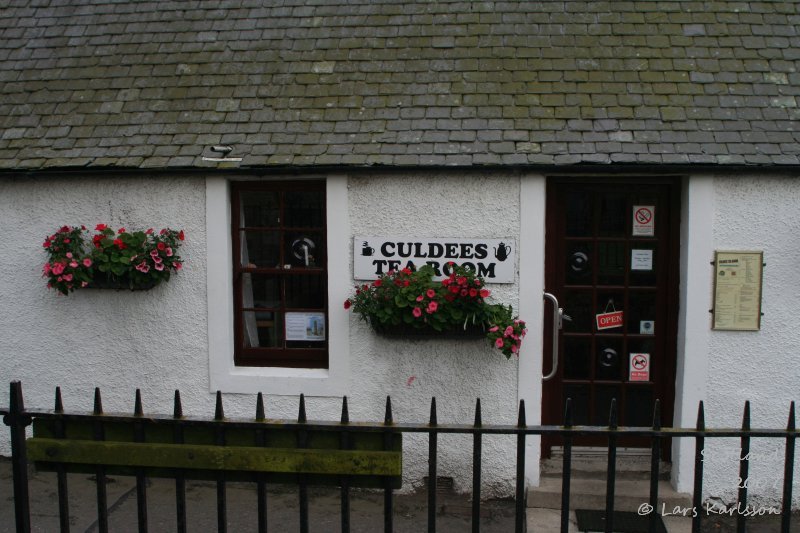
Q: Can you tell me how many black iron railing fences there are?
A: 1